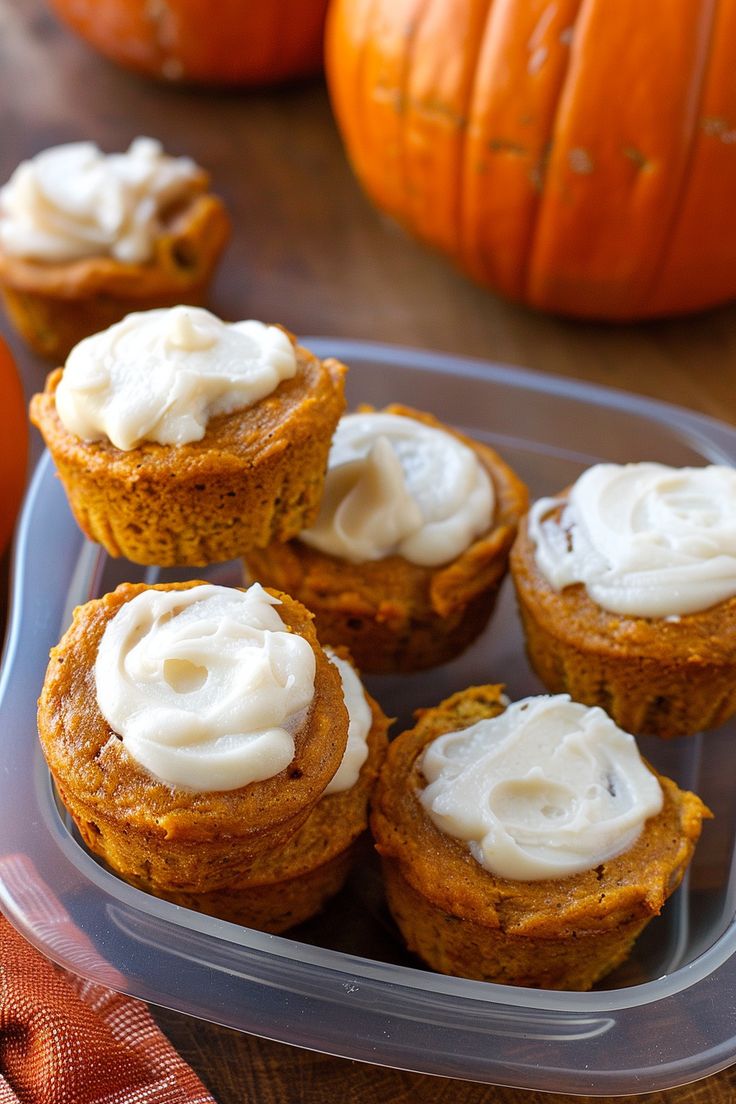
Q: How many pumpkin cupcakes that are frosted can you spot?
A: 7